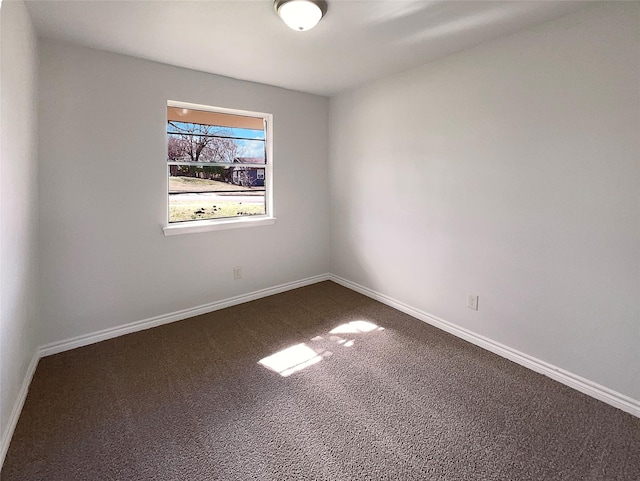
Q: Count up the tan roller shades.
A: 1